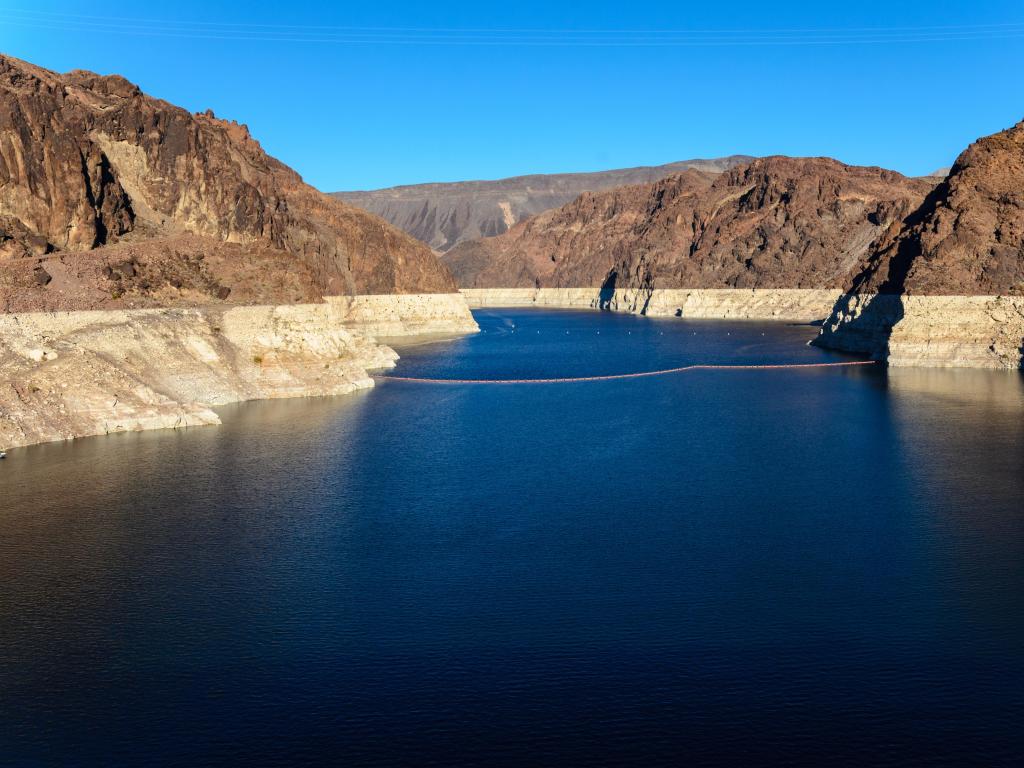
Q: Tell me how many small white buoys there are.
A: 10